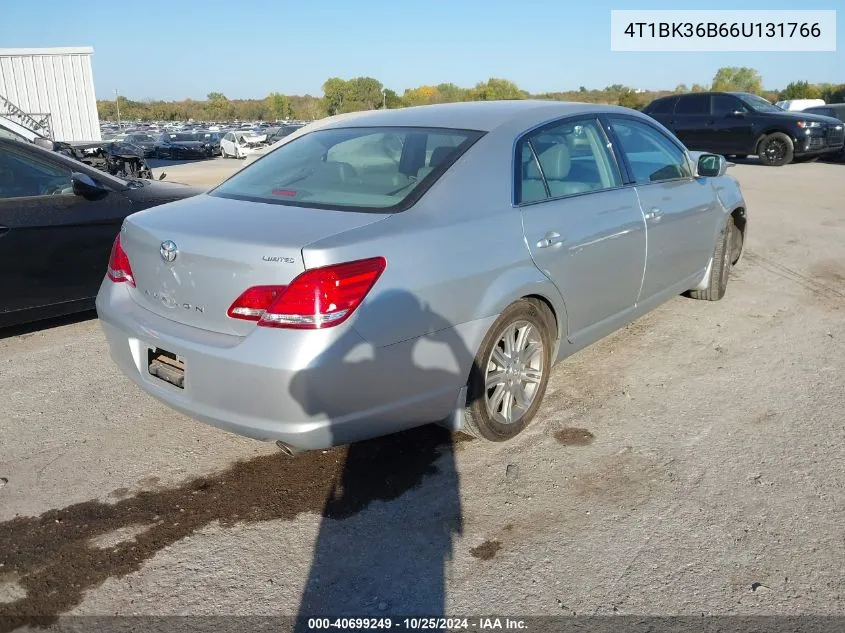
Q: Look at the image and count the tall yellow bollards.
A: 0